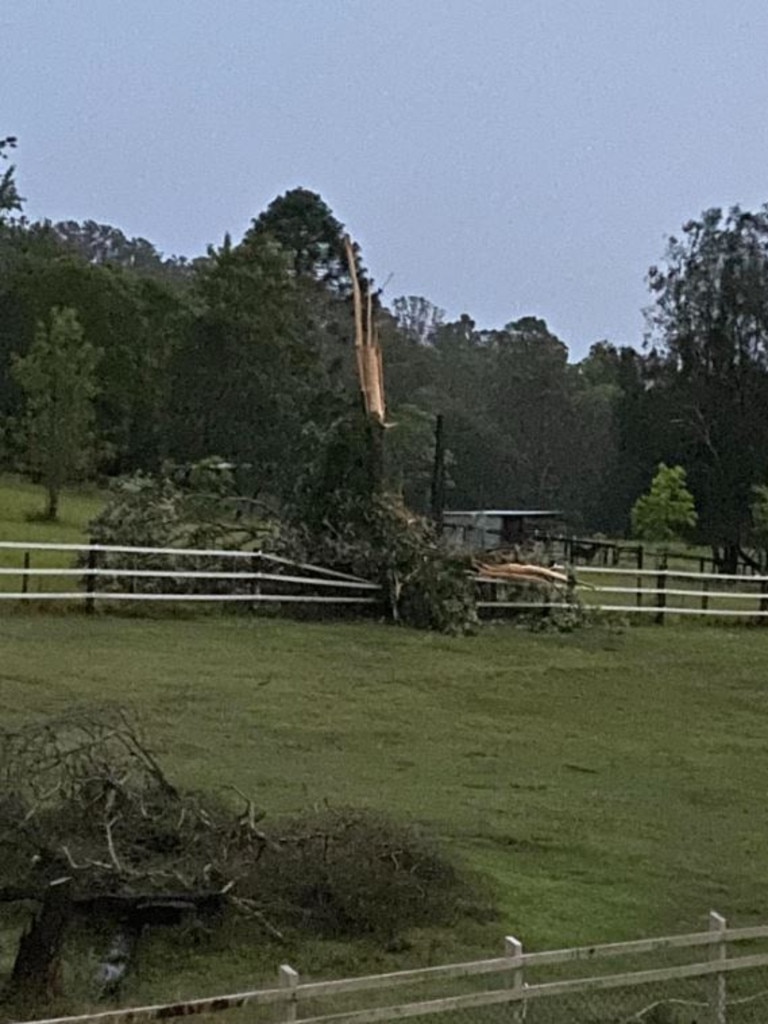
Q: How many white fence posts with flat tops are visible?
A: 3